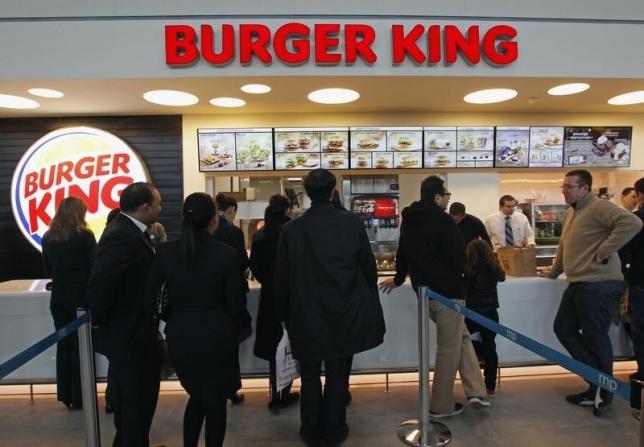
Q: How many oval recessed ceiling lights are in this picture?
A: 9